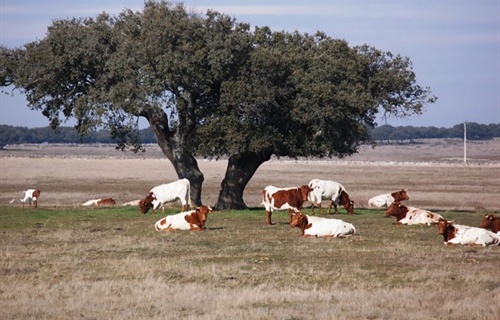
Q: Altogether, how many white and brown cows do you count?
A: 12